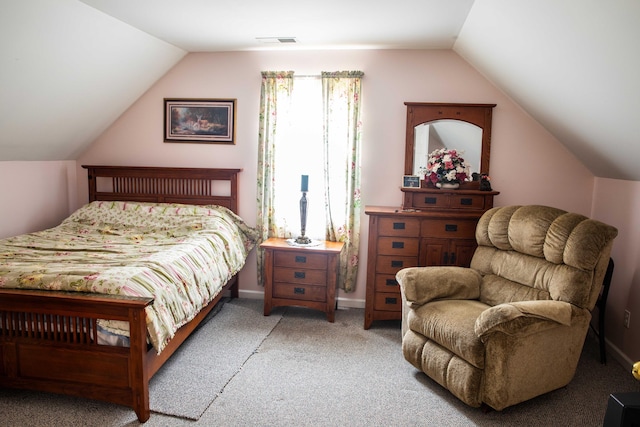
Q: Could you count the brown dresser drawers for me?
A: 11